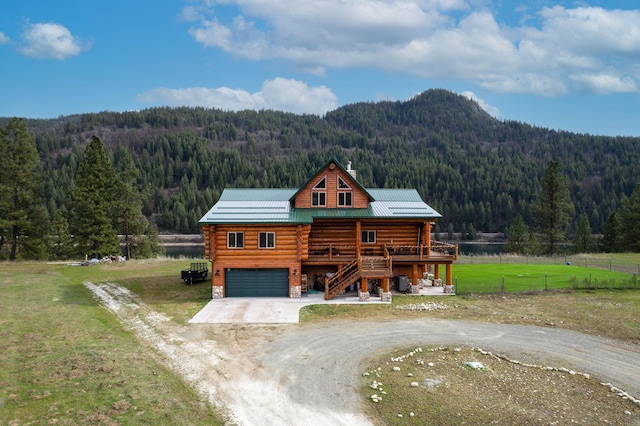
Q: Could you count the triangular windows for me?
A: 2